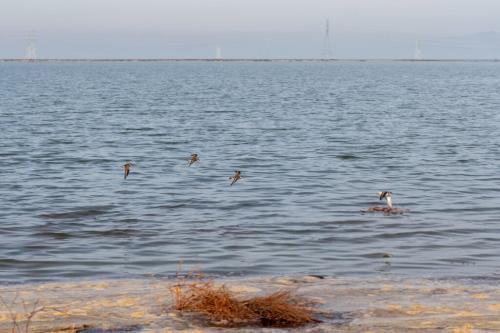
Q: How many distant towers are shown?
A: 4